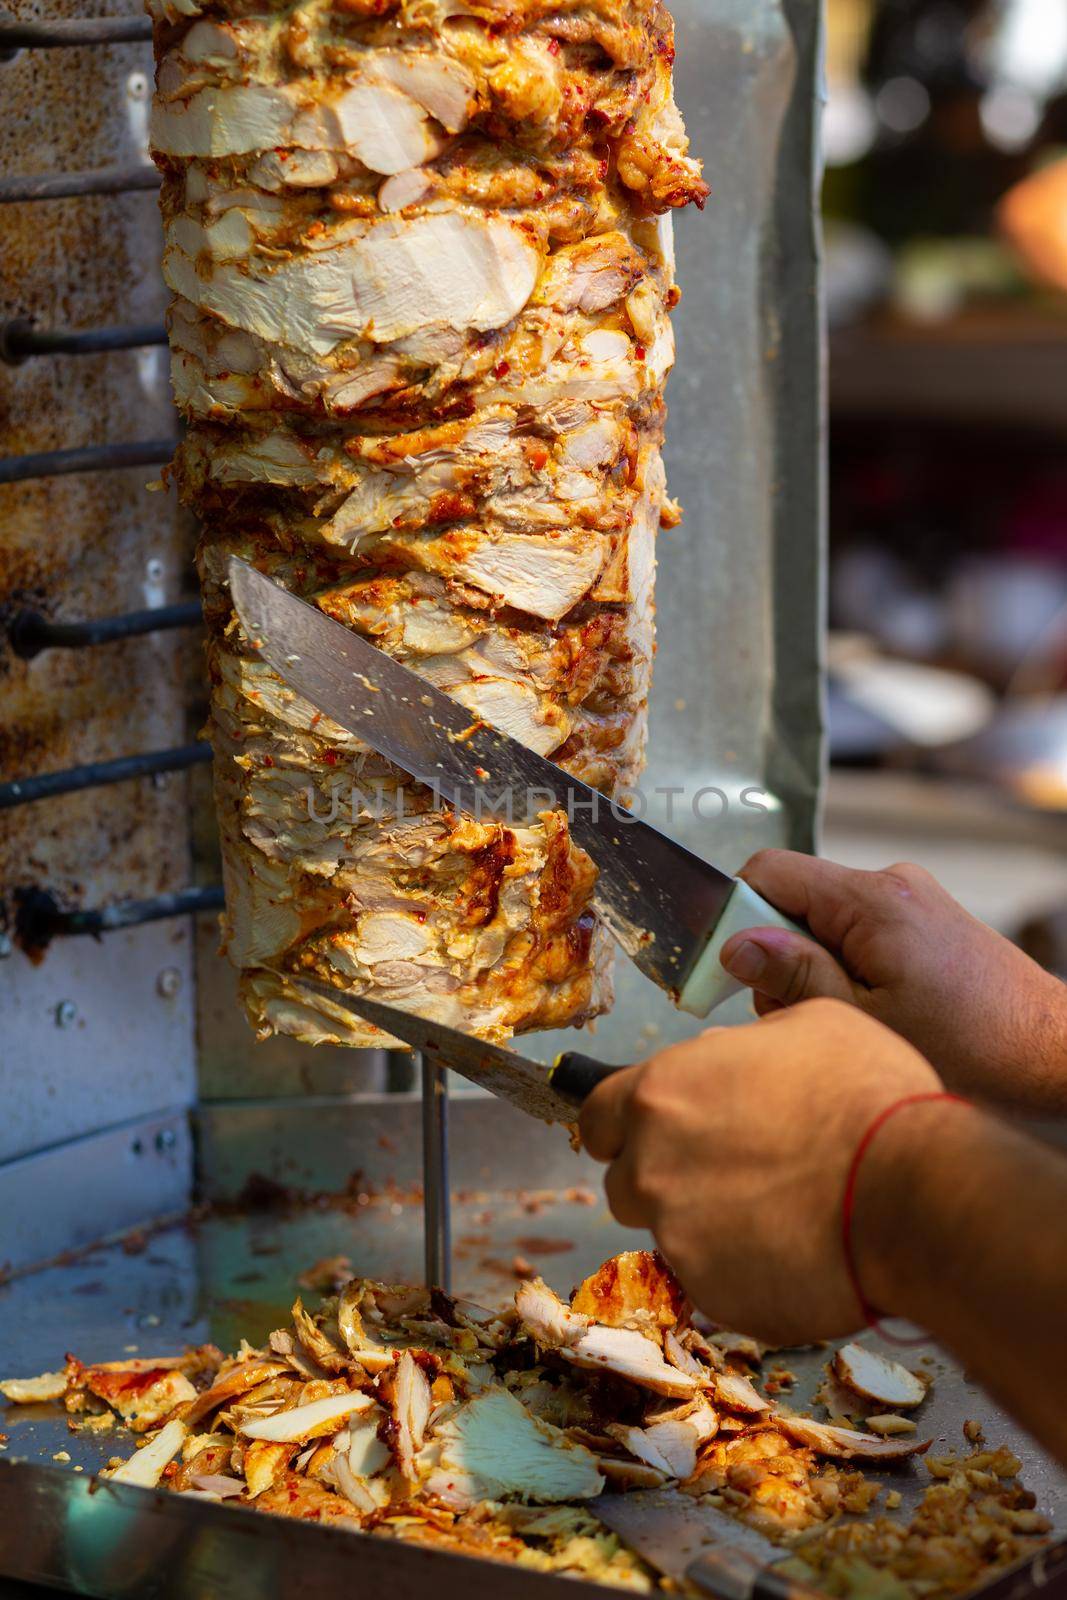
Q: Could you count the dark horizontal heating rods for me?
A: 7